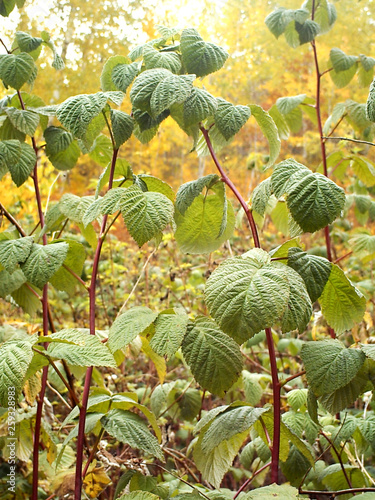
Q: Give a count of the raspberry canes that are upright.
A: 4